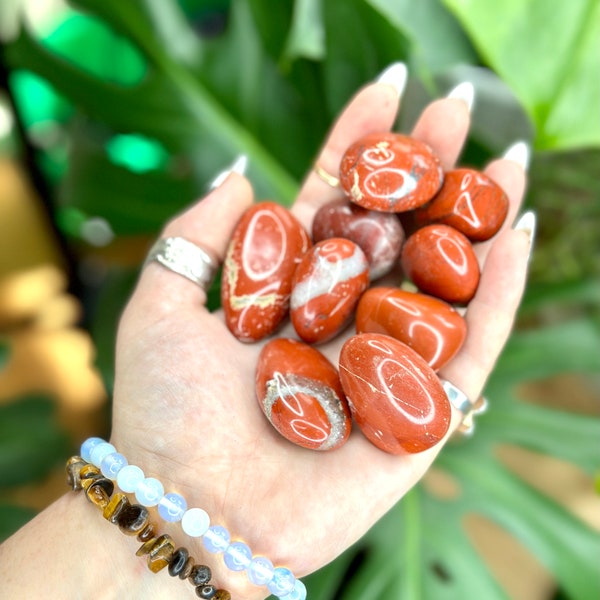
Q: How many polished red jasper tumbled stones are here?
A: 9